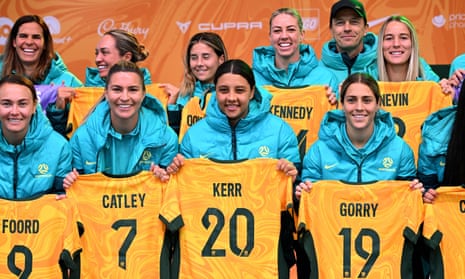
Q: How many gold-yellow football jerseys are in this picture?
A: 9